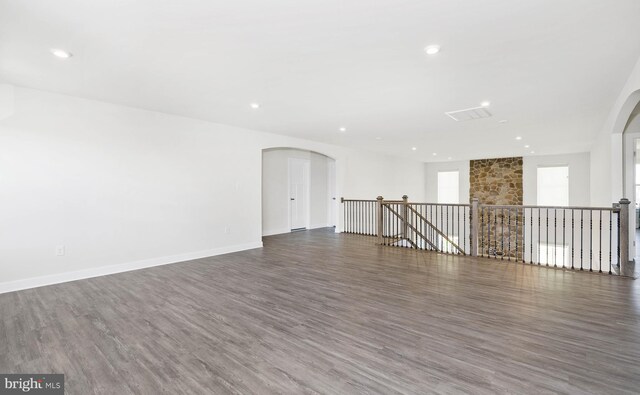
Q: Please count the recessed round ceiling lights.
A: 11